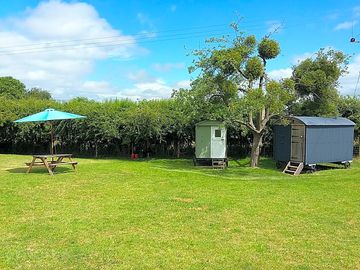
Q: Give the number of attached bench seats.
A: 2